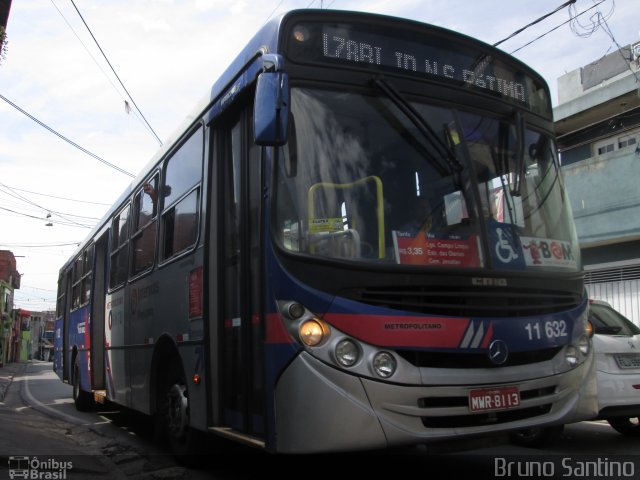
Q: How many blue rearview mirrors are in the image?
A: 1